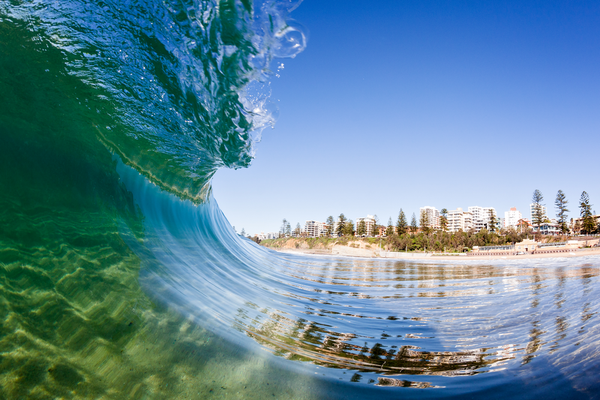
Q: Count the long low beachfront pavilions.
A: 1